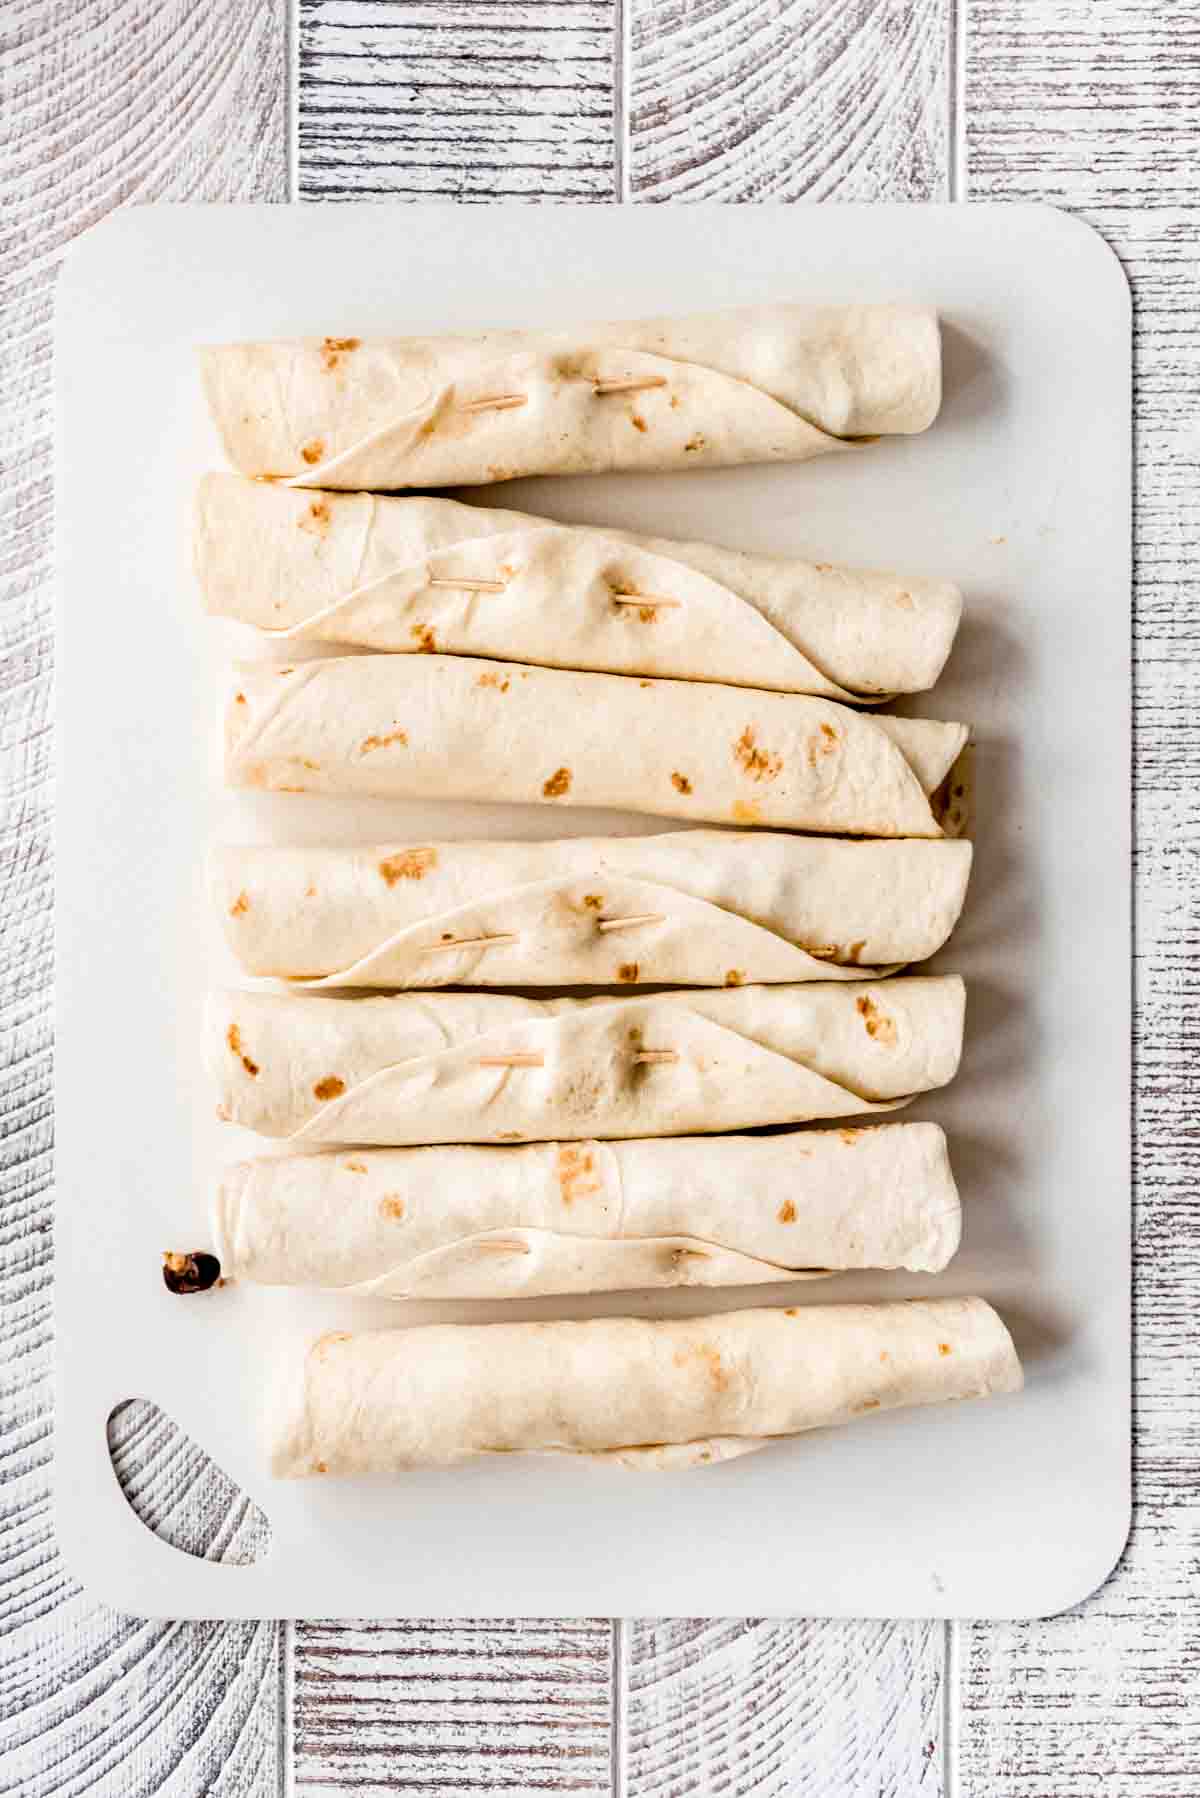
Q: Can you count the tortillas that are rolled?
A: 7